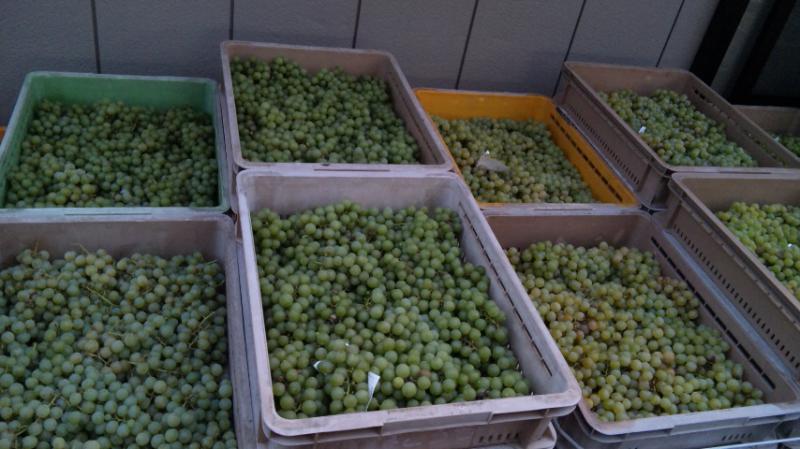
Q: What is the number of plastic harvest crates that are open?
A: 9